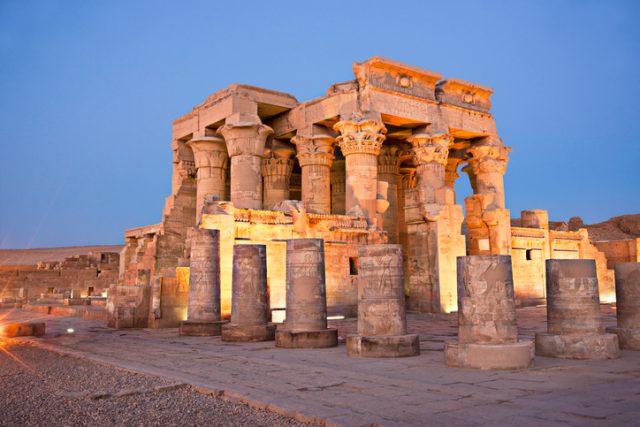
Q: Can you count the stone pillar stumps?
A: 7